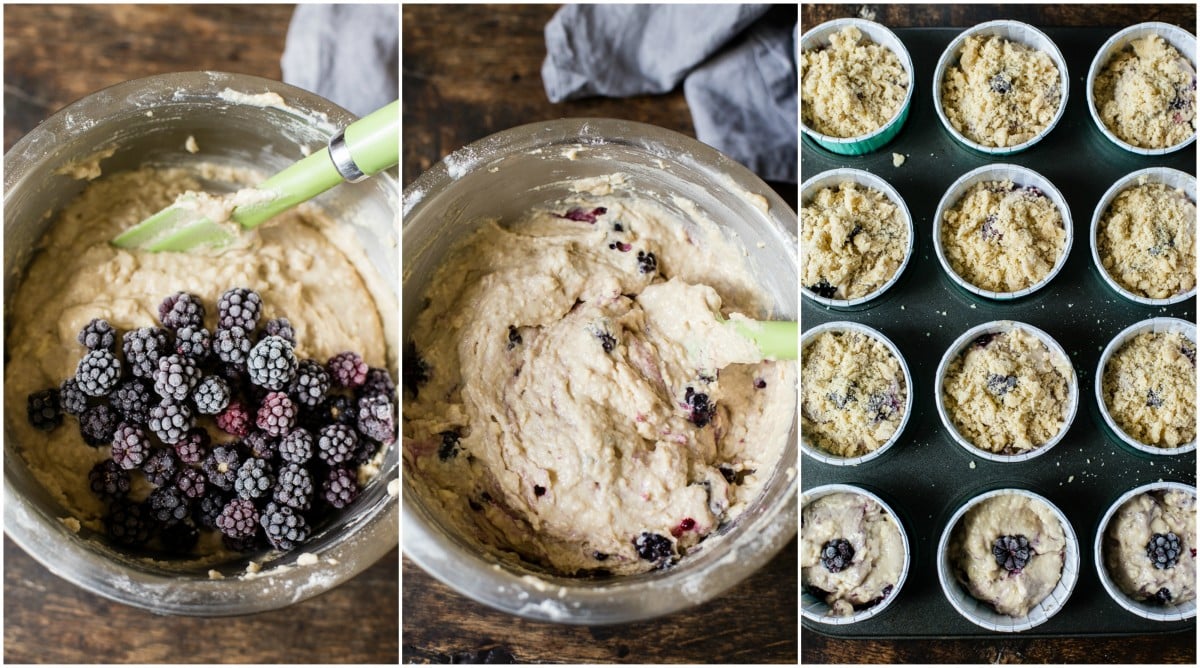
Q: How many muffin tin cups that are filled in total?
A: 12